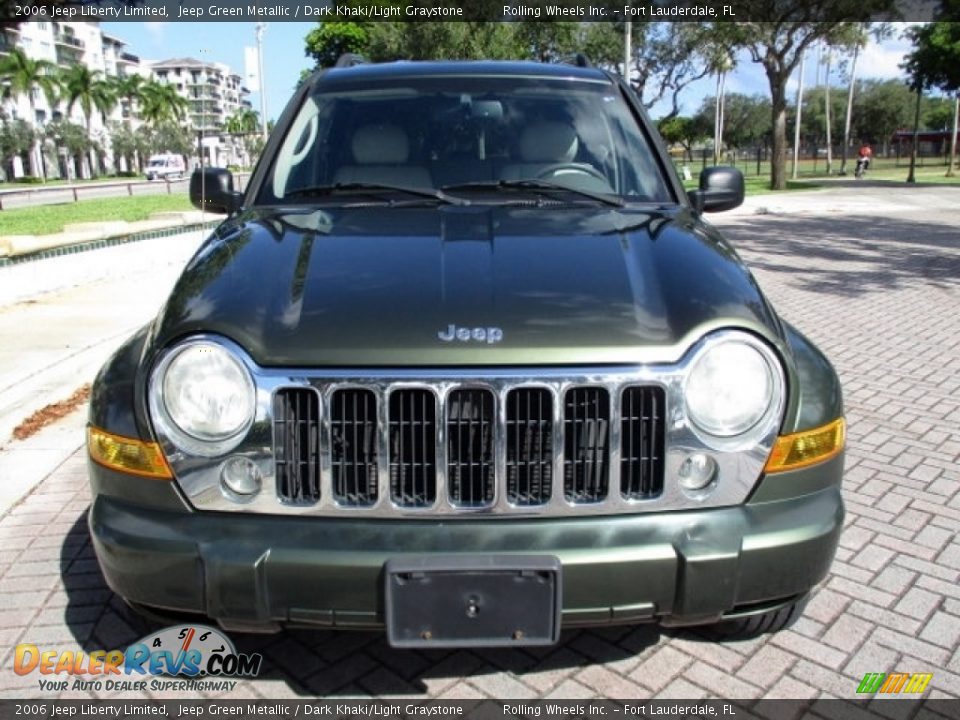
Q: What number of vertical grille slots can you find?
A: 7